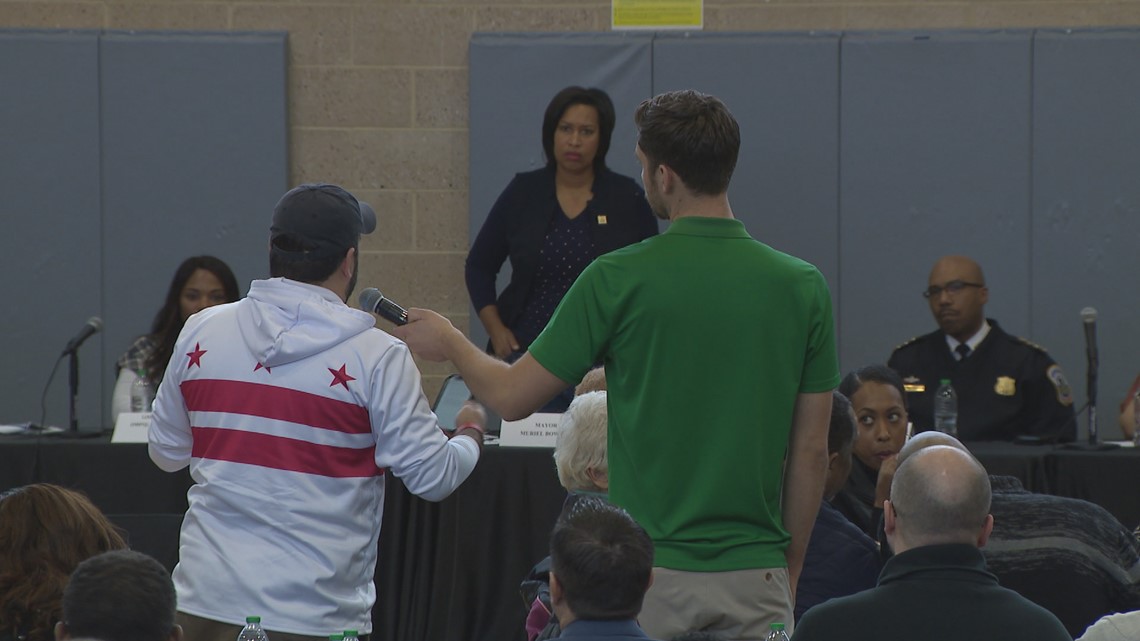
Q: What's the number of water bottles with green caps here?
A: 6